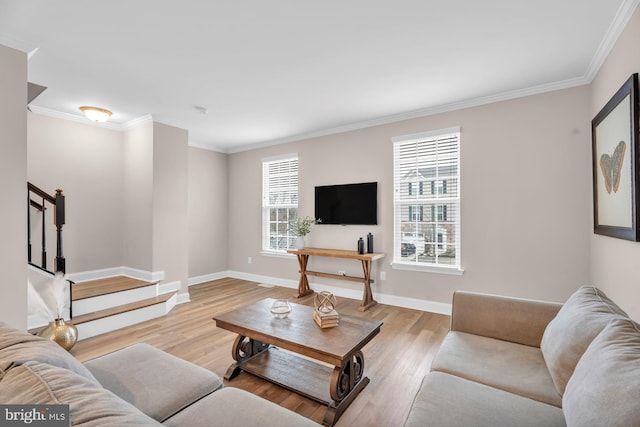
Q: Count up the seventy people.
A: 0